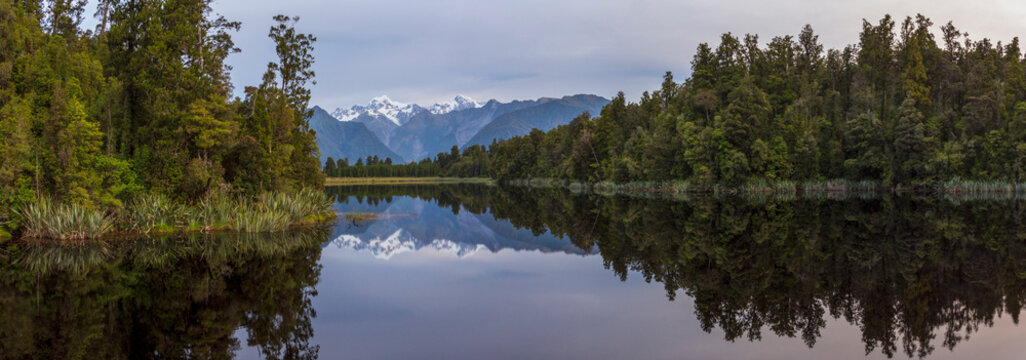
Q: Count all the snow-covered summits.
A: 2